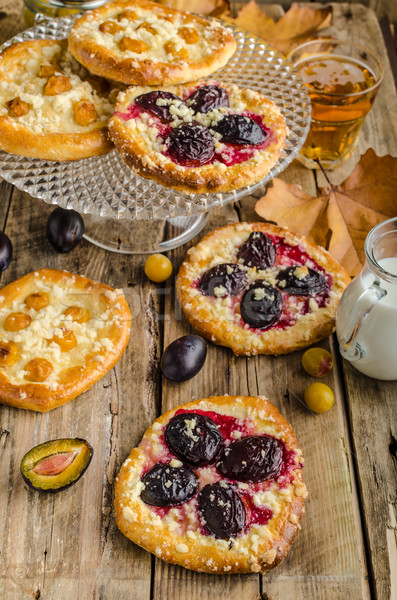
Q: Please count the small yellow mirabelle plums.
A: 3